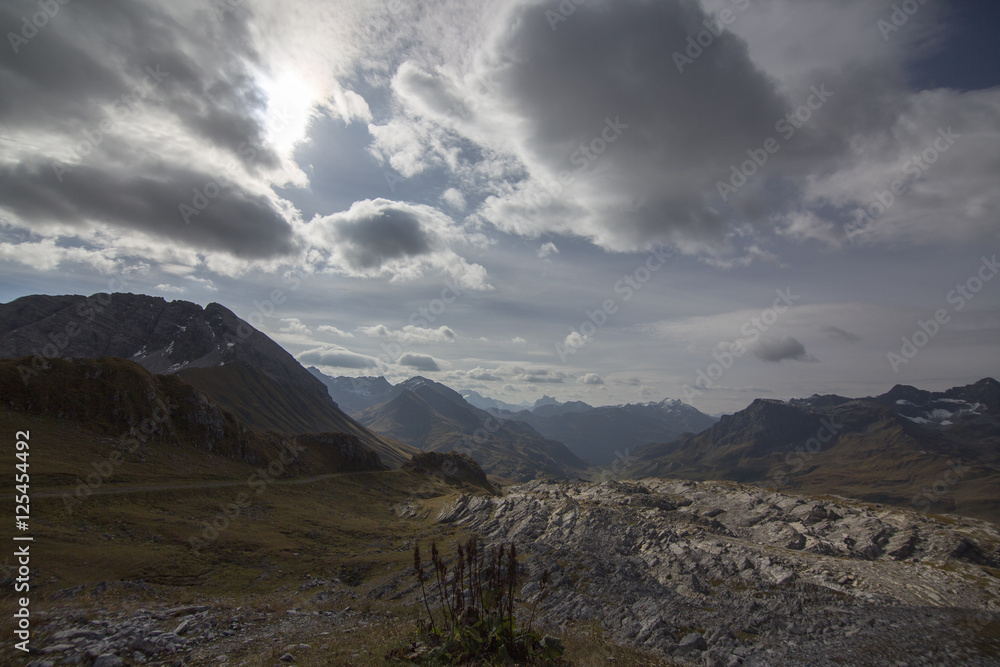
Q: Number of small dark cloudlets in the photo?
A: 2